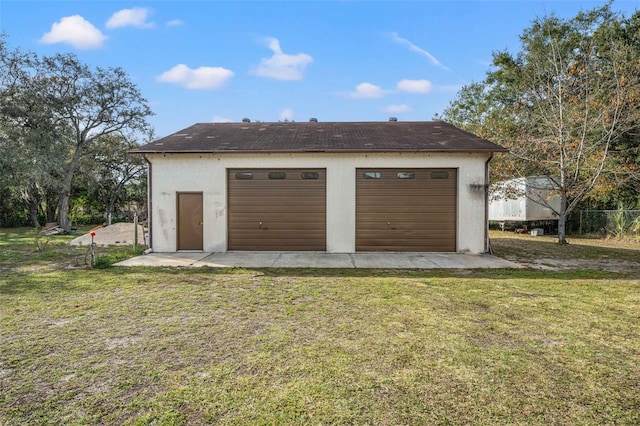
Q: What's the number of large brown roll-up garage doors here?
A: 2